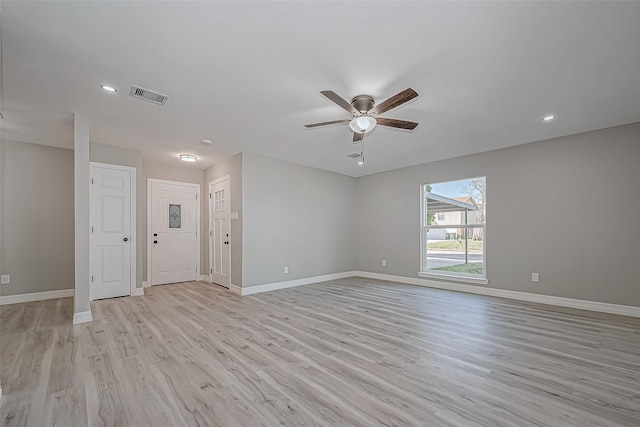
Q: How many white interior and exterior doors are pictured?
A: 3